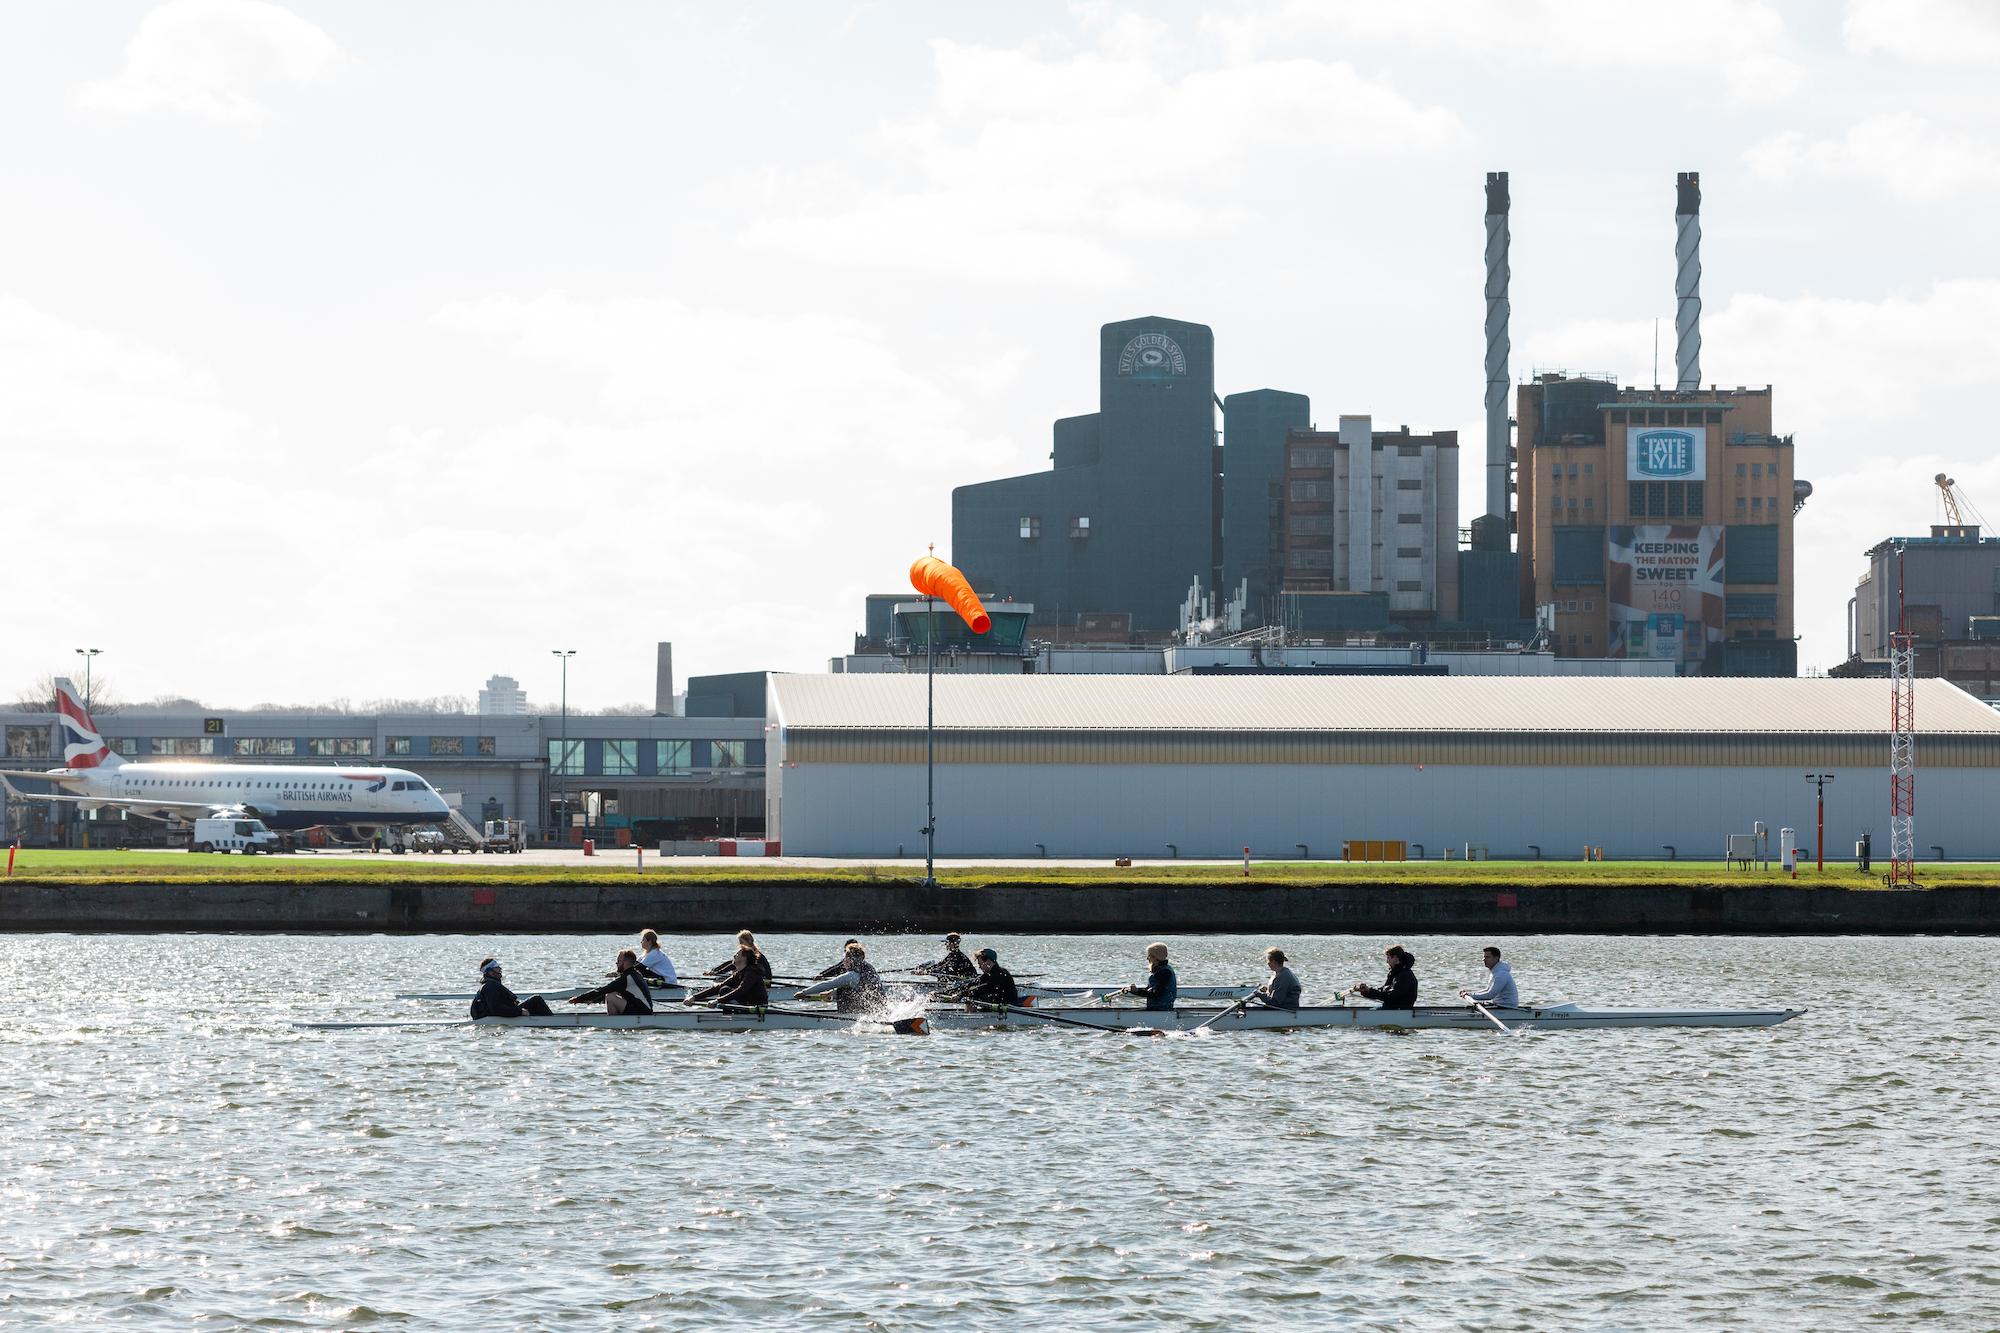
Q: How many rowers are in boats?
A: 13